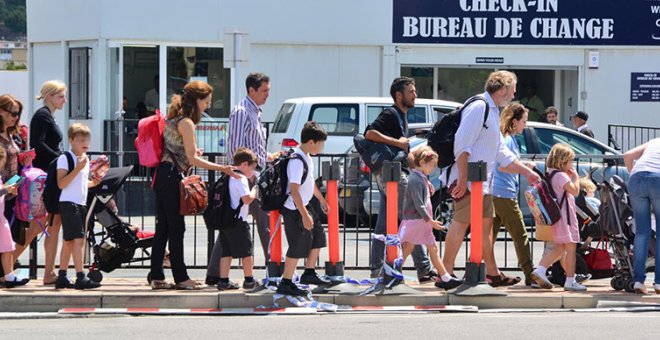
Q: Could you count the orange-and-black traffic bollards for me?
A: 4